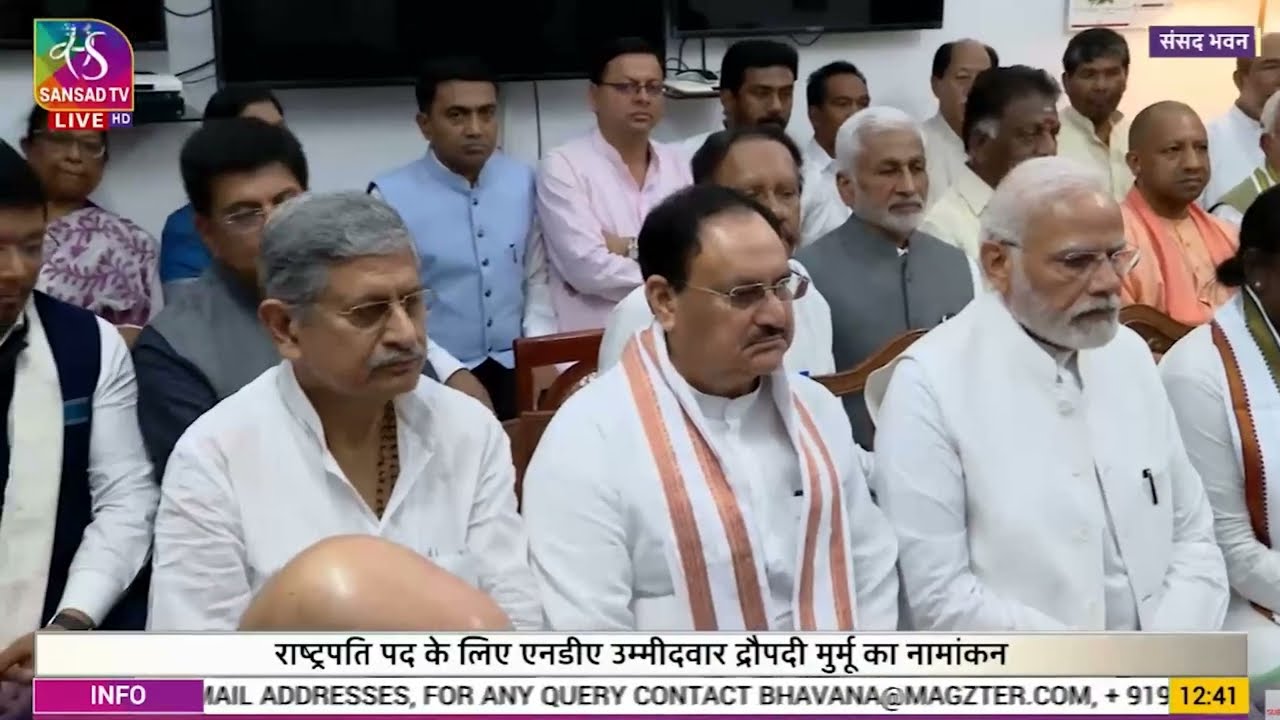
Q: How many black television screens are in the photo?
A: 3